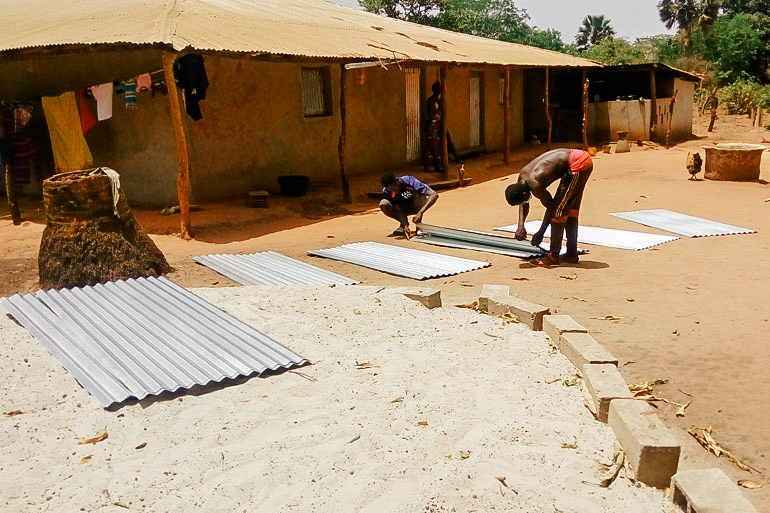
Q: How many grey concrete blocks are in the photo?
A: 8